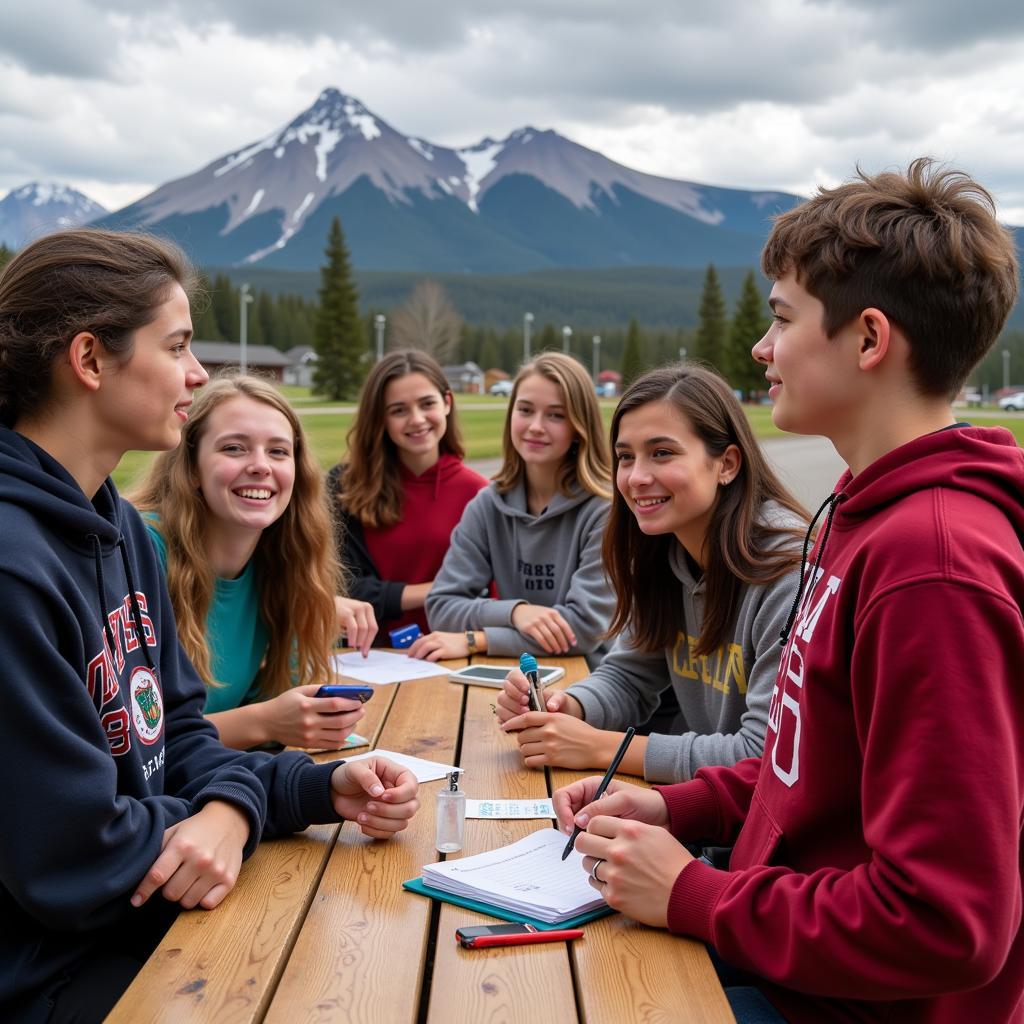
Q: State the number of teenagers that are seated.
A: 6